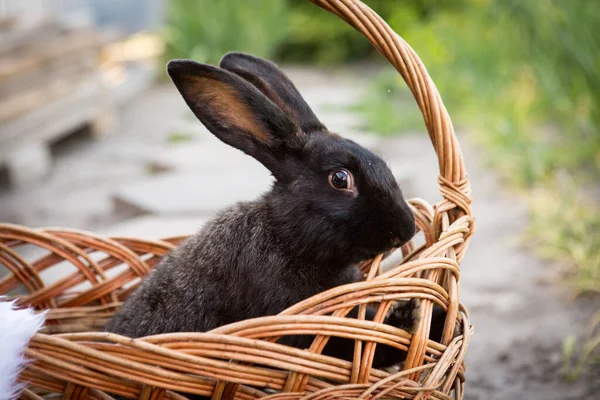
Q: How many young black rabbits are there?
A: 1